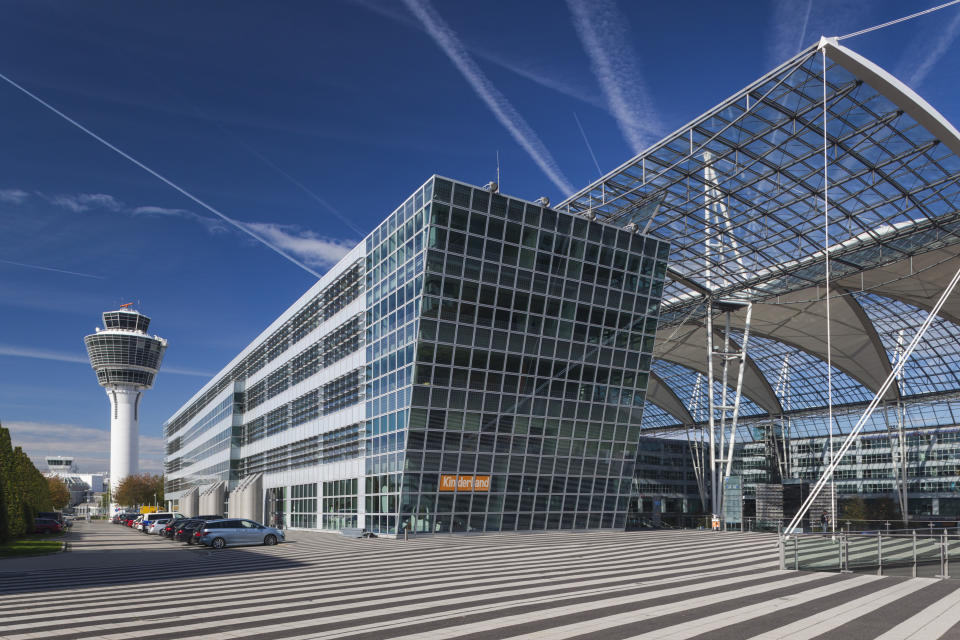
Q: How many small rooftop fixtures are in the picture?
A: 4